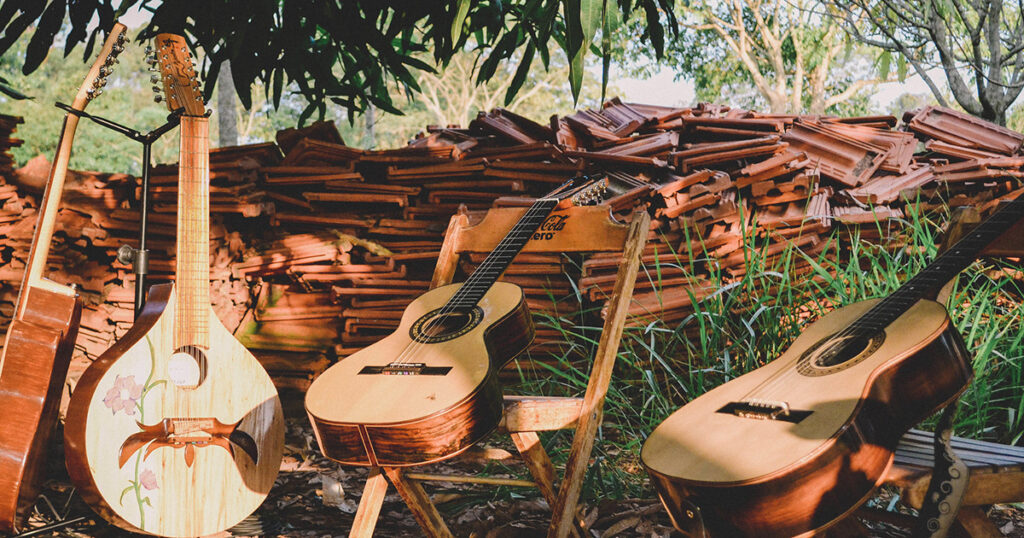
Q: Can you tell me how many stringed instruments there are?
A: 4